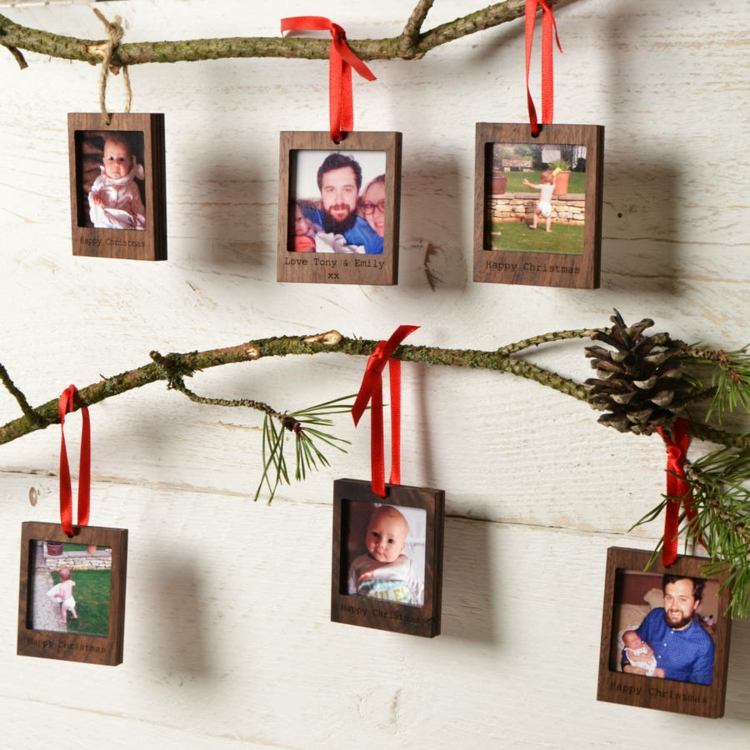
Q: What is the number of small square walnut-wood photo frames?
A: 6